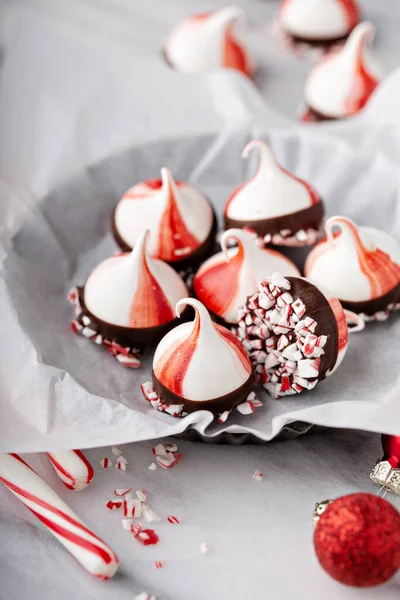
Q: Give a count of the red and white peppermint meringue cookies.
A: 10